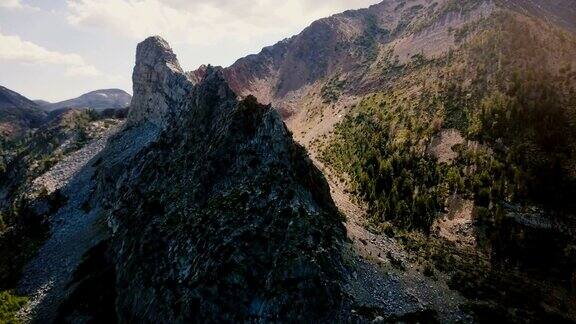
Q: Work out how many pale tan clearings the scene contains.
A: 2